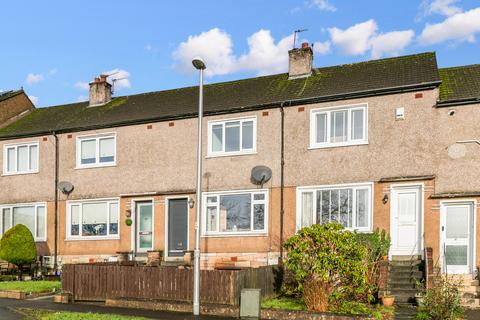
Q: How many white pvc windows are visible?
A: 8